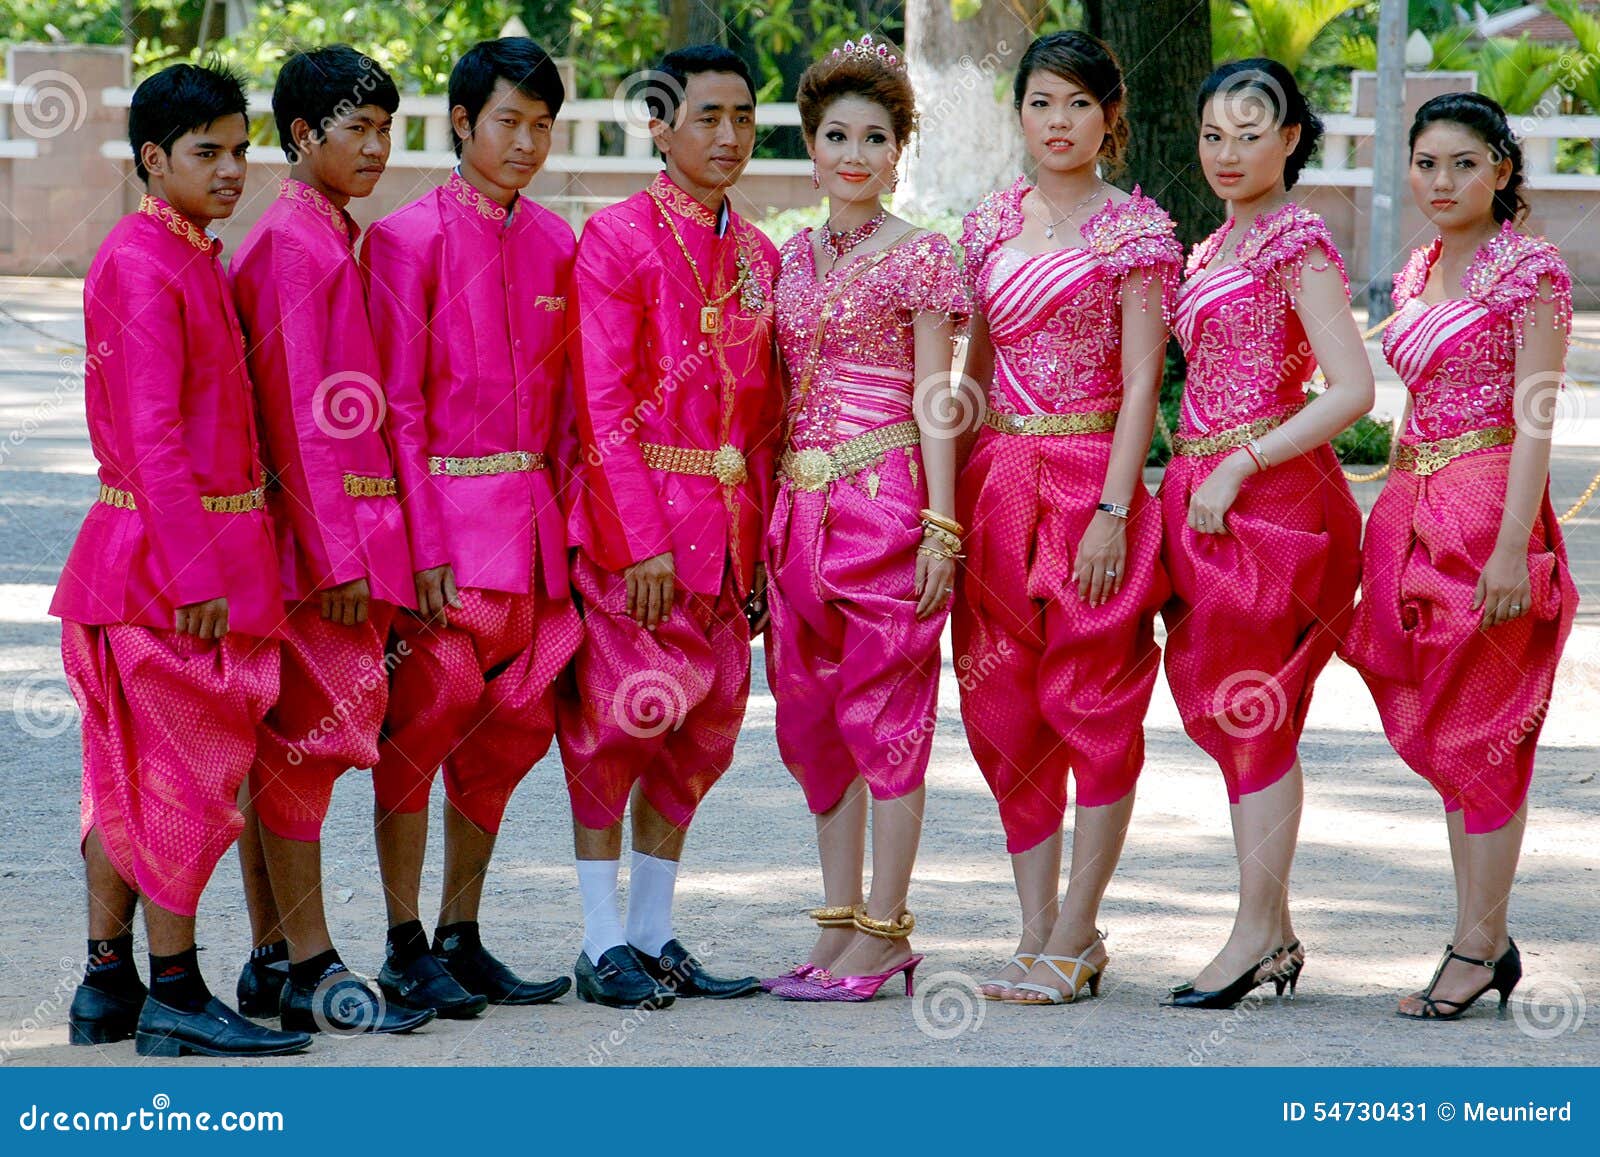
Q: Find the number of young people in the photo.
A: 8